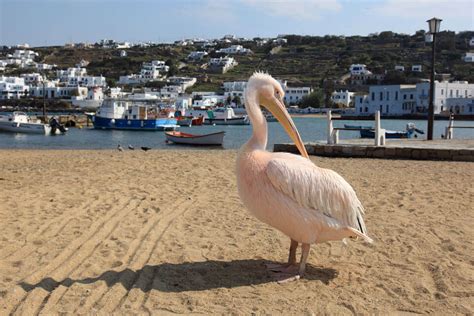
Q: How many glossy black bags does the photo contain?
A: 0